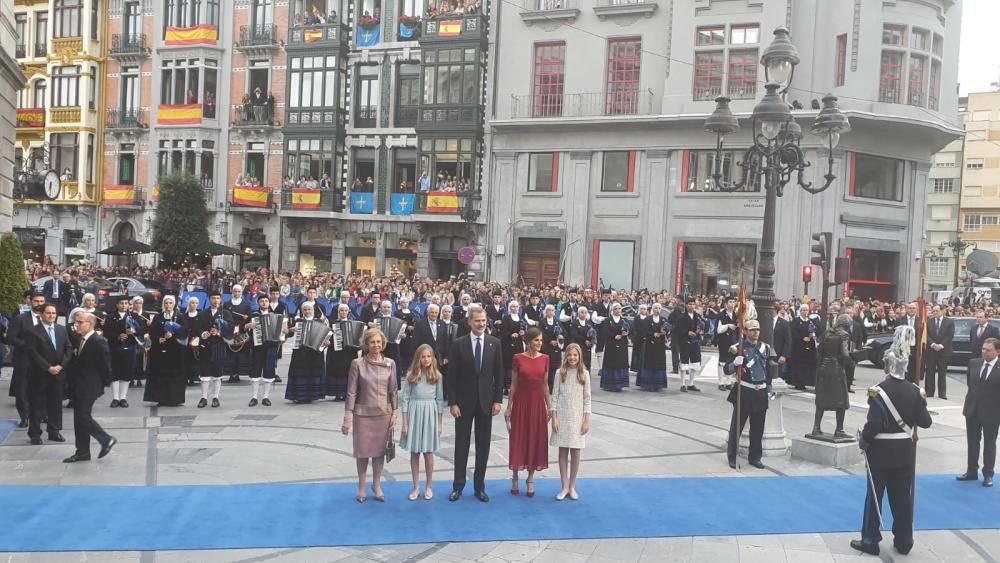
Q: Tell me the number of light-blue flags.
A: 4